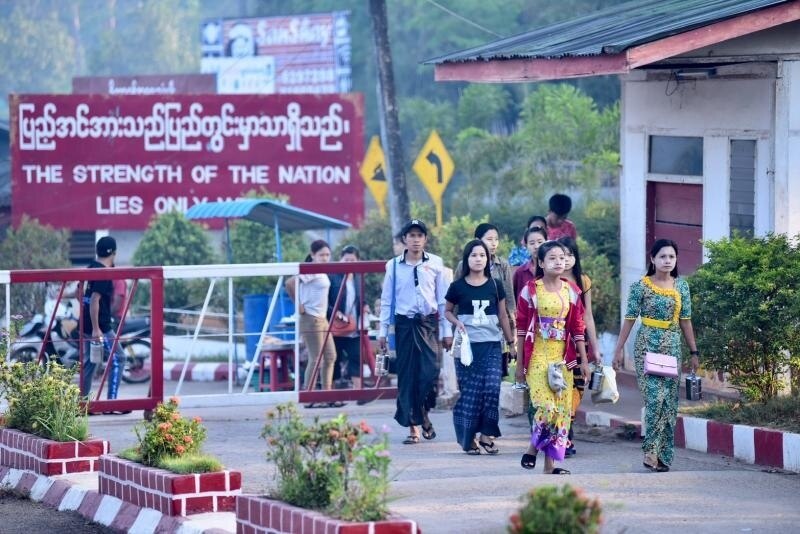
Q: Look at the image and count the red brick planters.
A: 3